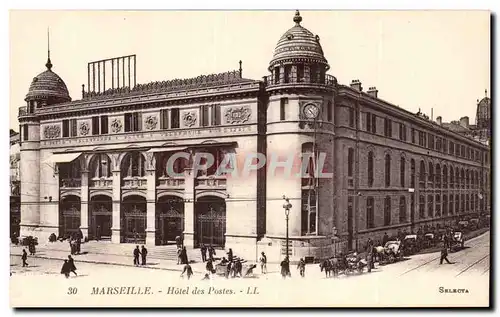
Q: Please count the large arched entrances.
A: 5